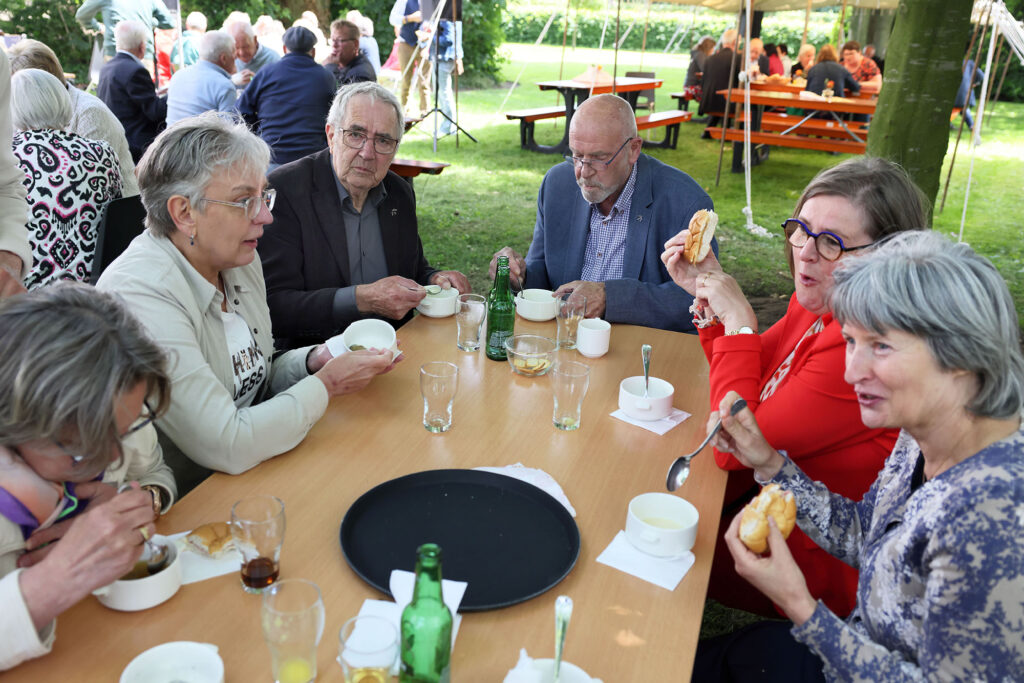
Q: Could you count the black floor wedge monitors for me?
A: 0